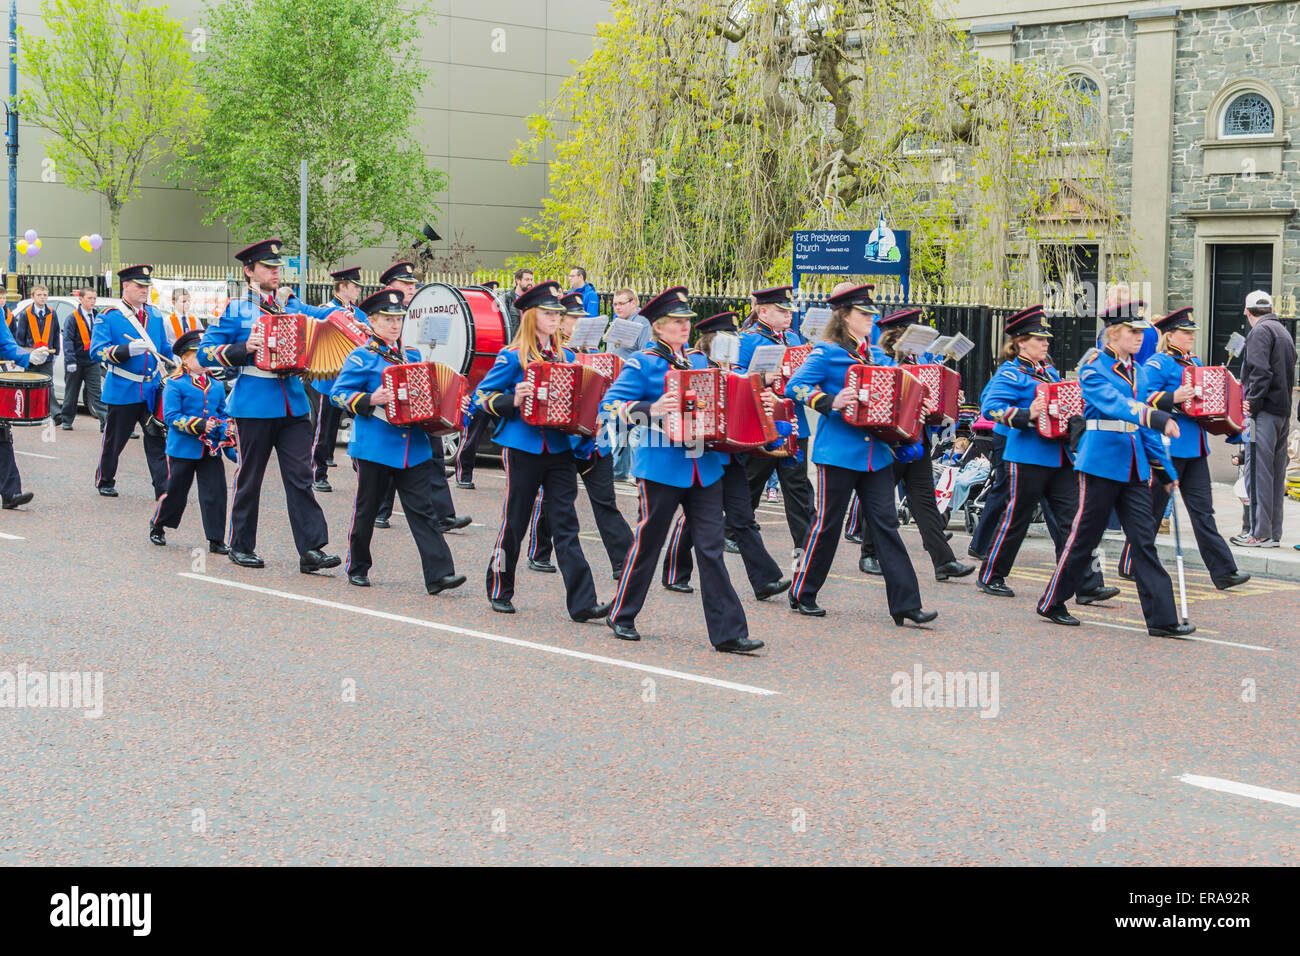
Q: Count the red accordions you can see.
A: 11